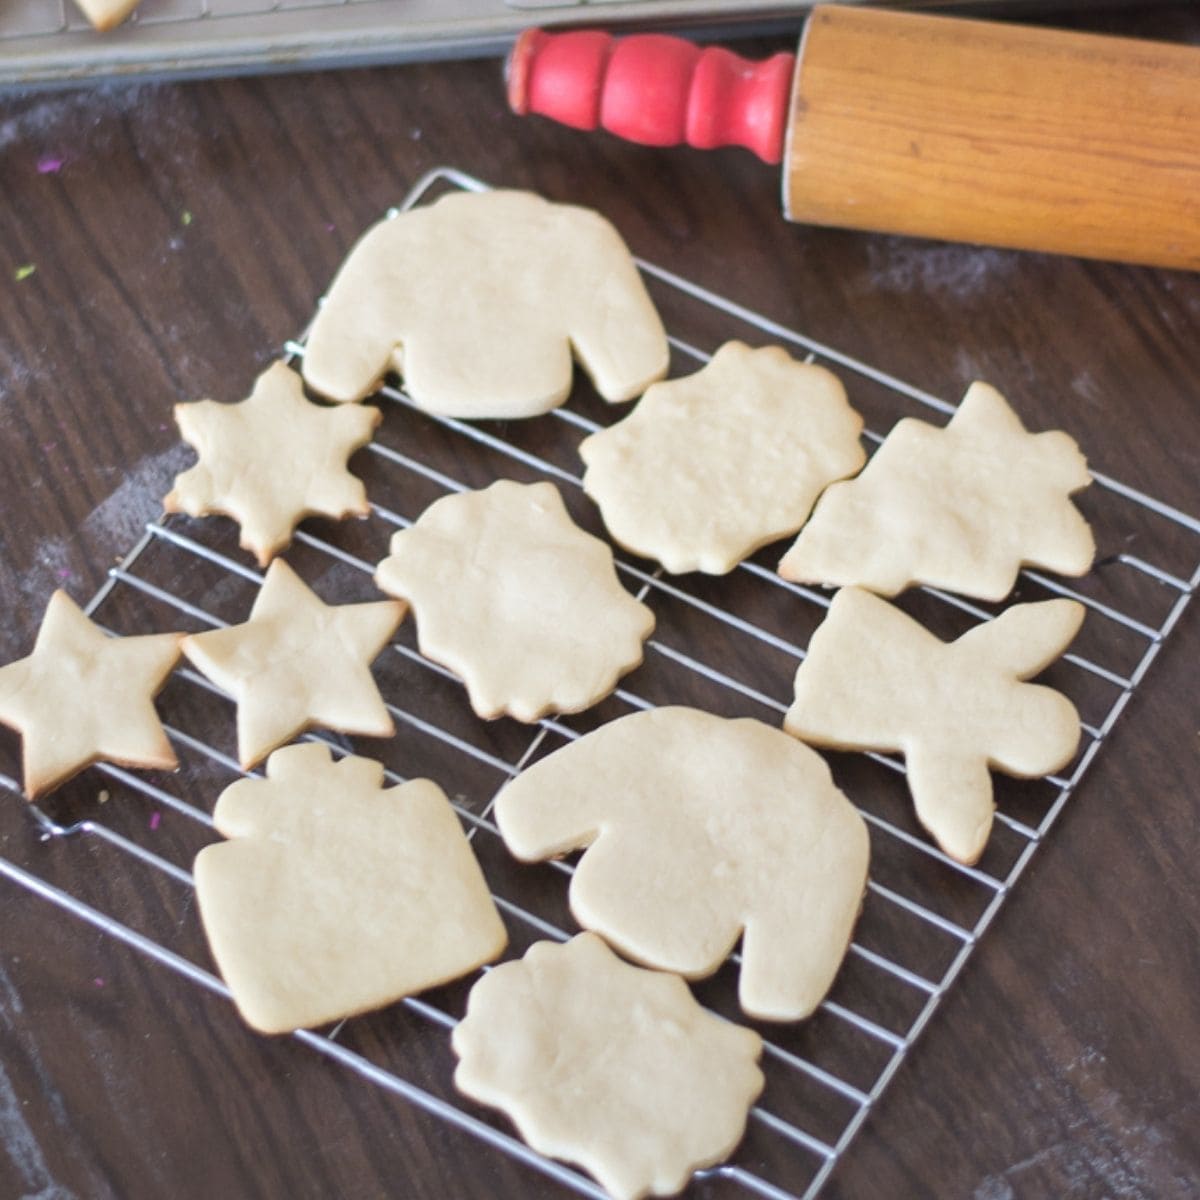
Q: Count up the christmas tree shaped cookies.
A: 1